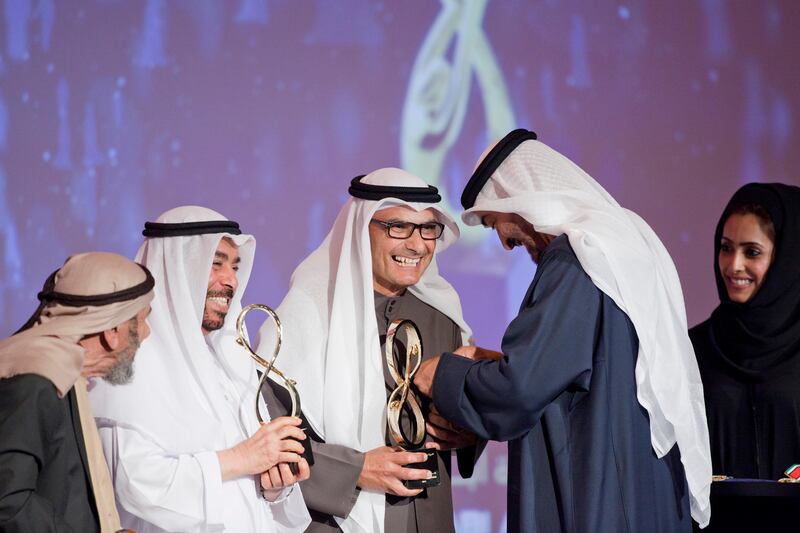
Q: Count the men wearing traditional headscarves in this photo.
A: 4